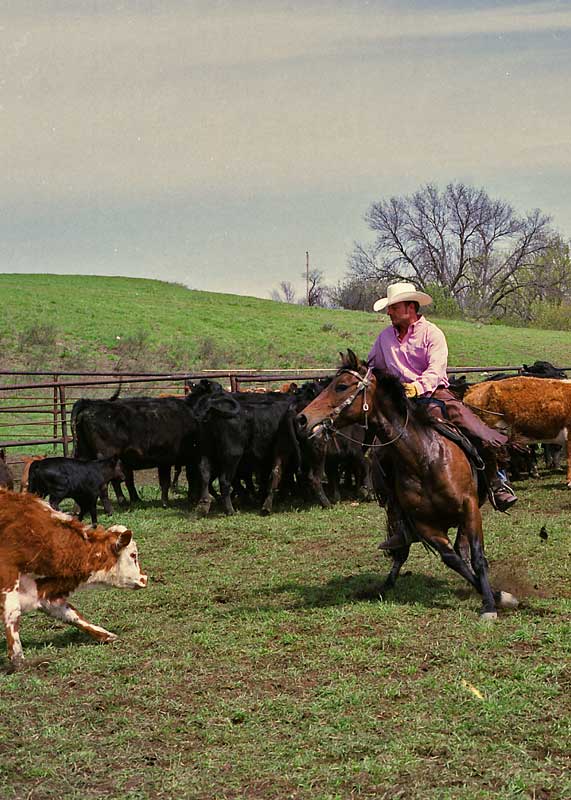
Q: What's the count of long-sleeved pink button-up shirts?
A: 1